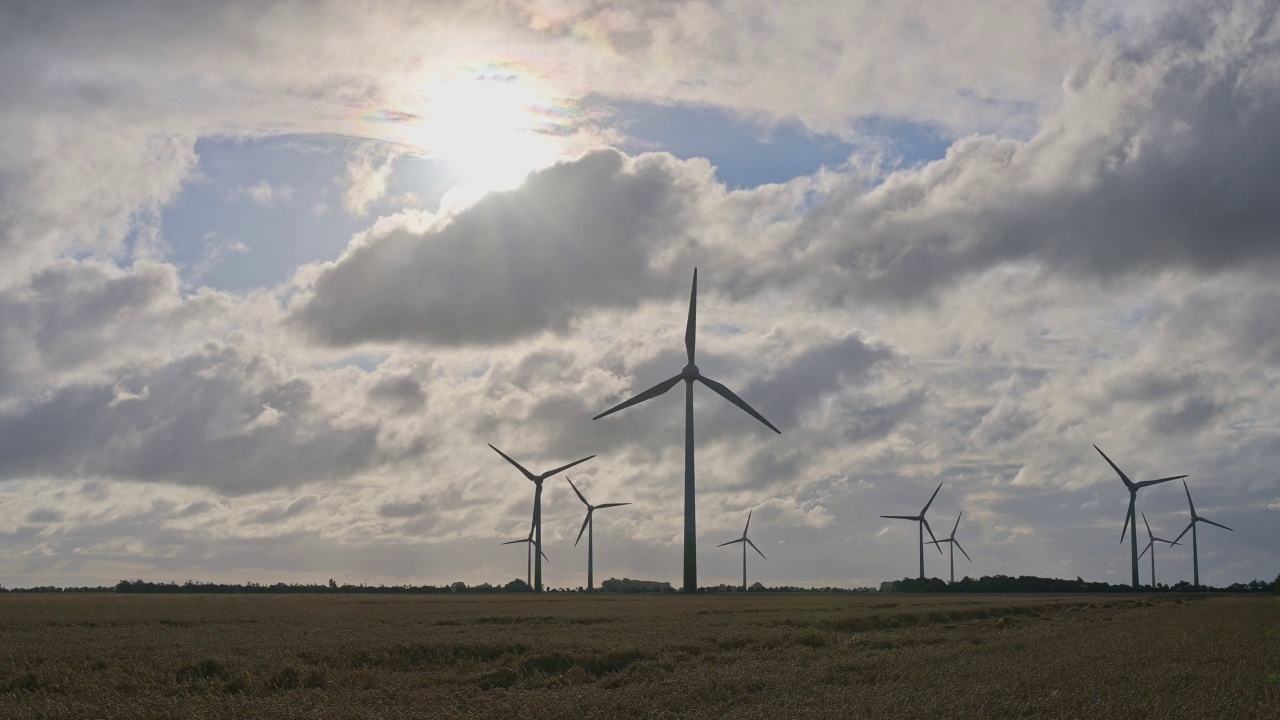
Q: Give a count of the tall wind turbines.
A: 10